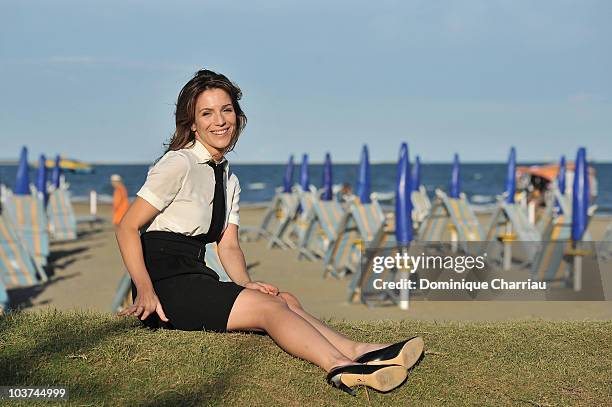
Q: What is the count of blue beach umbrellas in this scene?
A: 13